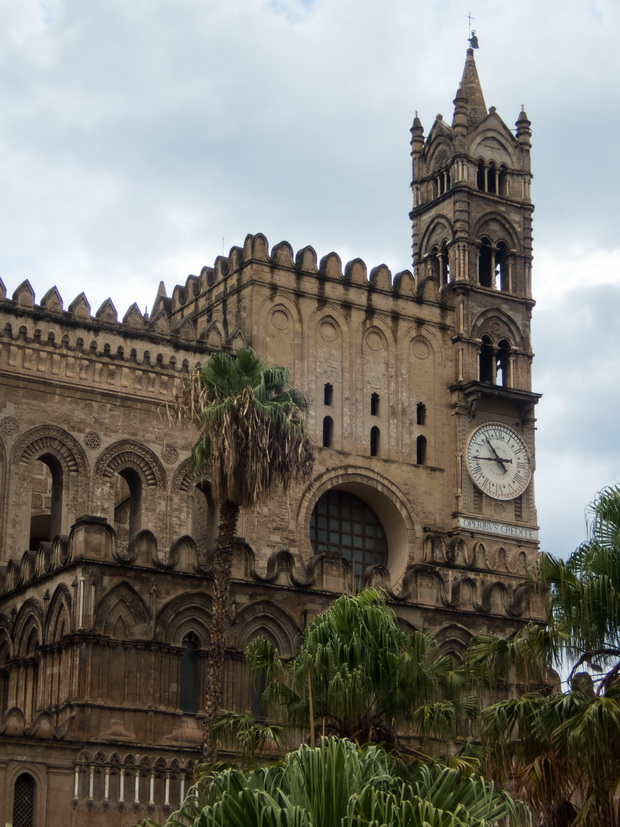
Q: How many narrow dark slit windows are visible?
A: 6